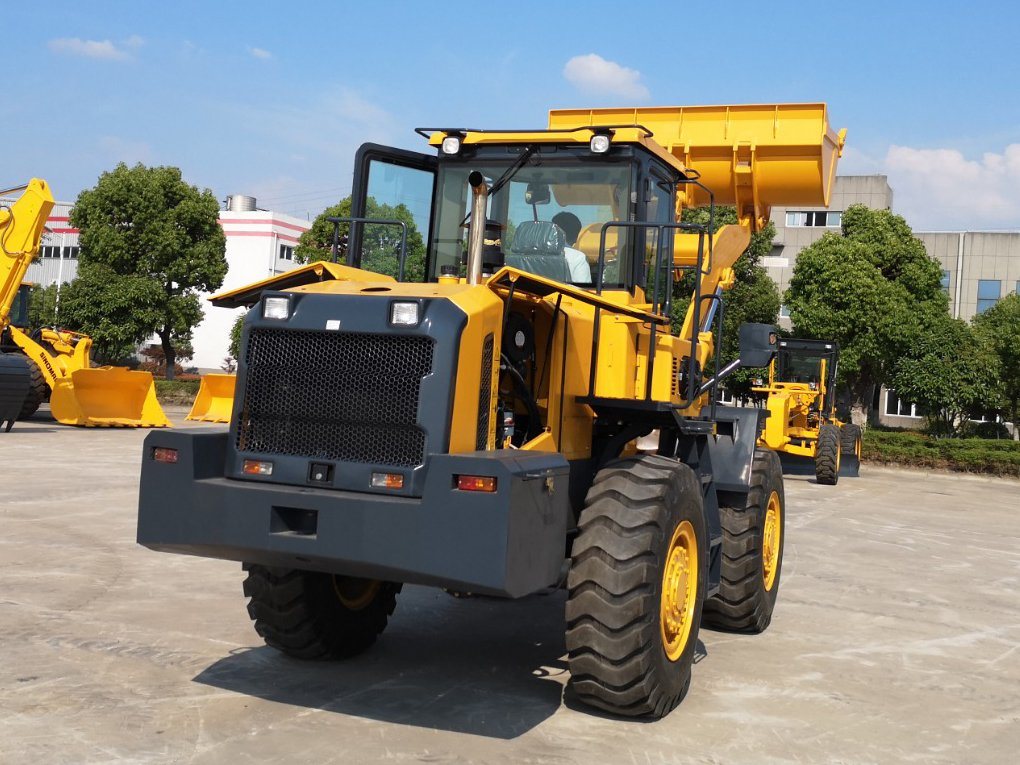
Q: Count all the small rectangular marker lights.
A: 4